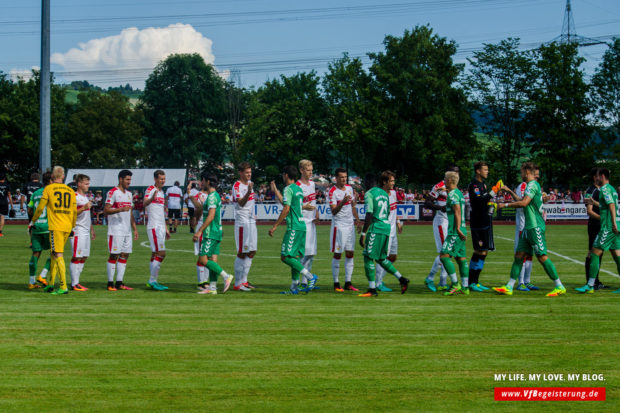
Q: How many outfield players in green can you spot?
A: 7